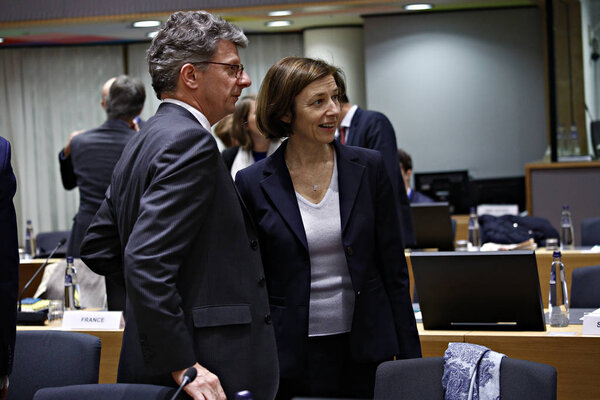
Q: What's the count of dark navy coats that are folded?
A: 1